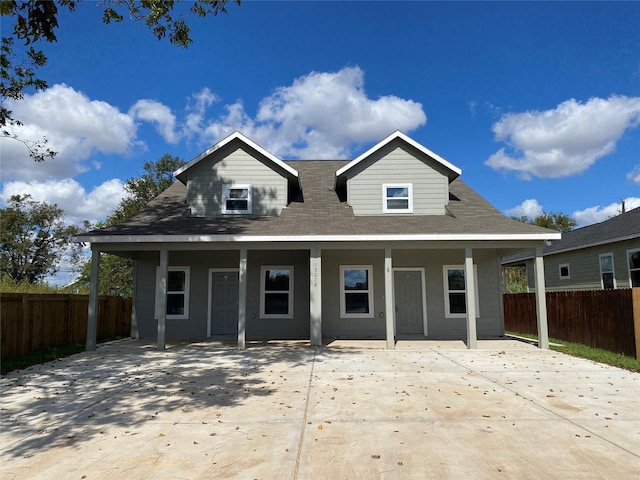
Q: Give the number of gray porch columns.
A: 7